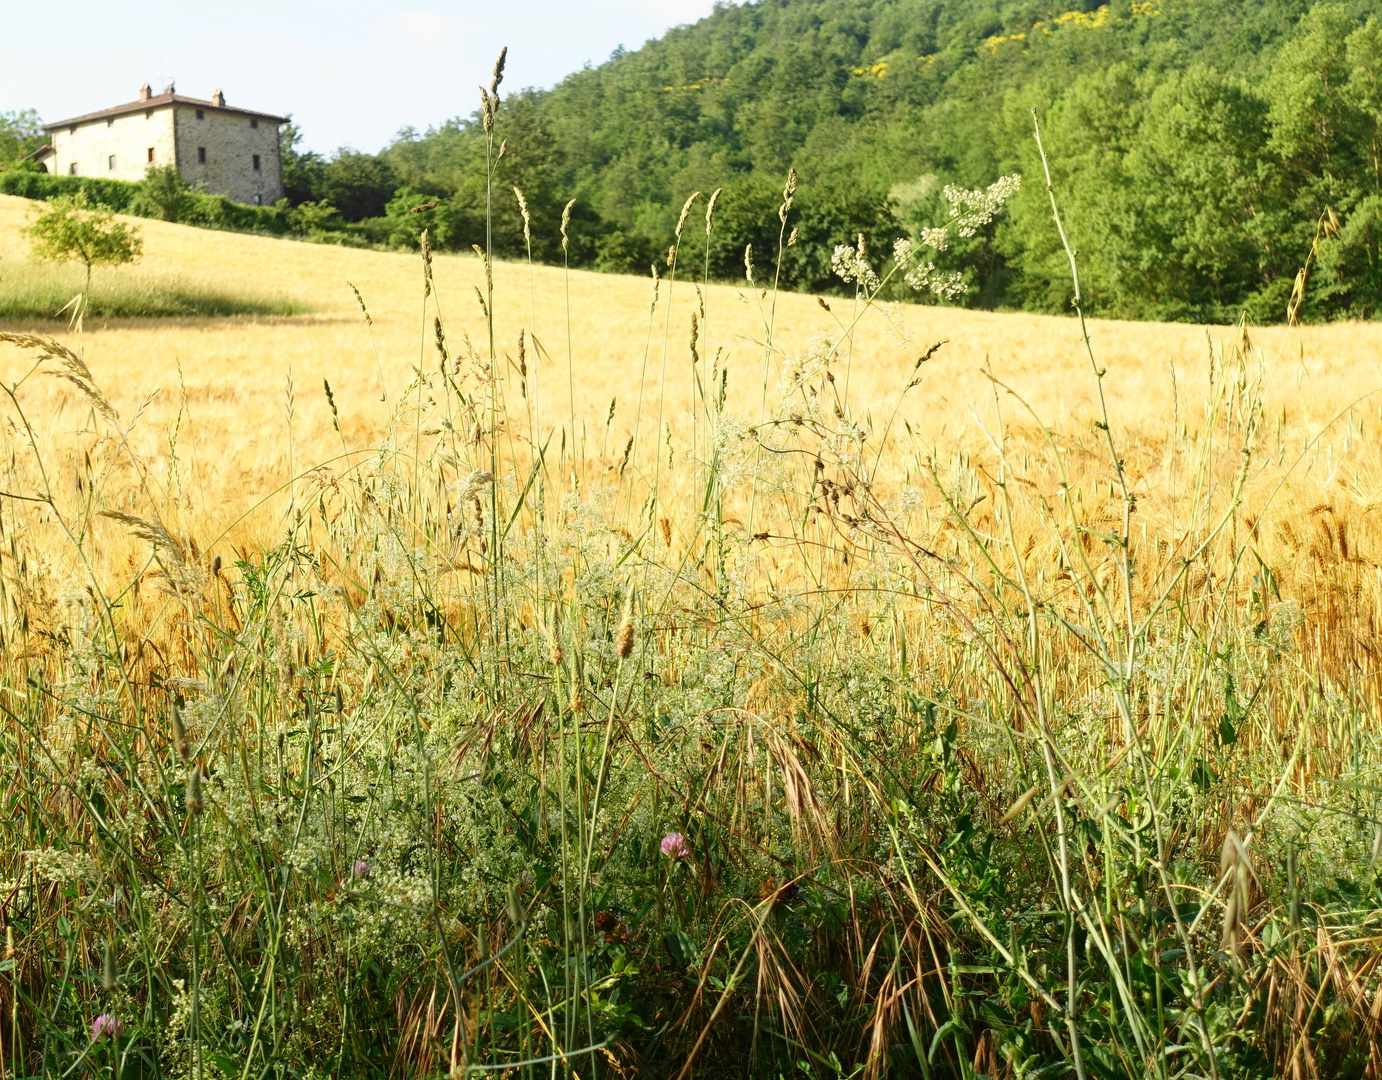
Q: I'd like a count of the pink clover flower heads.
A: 3